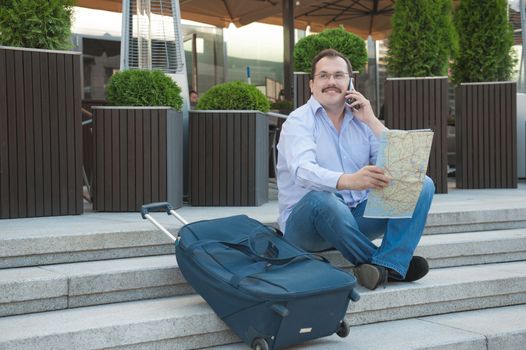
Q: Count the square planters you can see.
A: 6